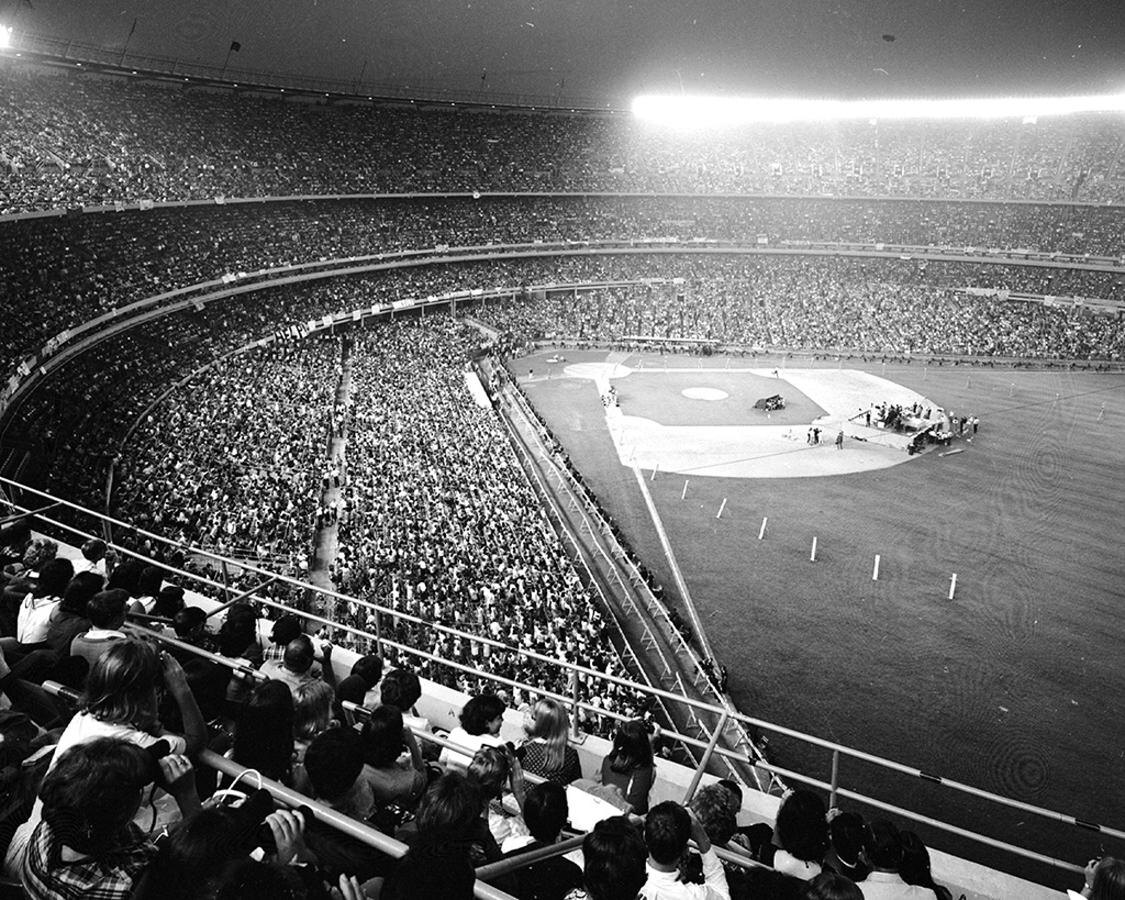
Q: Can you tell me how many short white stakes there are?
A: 7